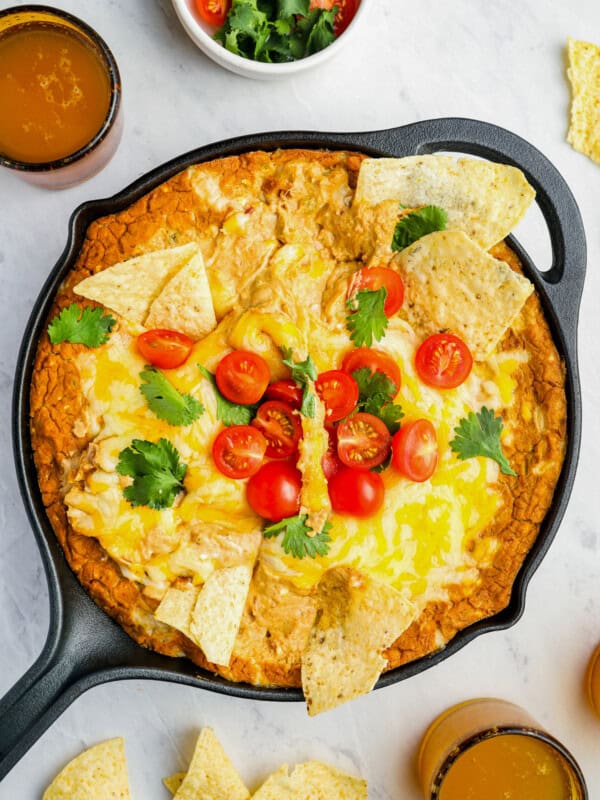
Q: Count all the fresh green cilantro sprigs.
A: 10